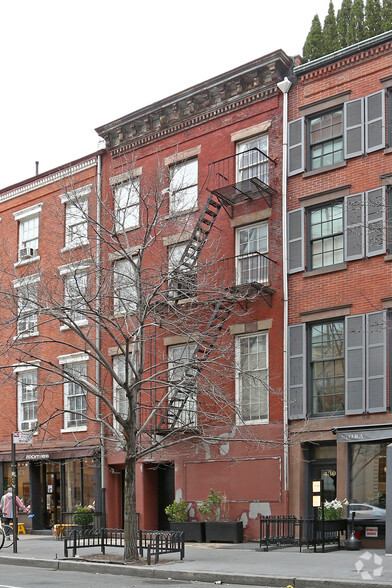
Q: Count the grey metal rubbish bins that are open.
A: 0